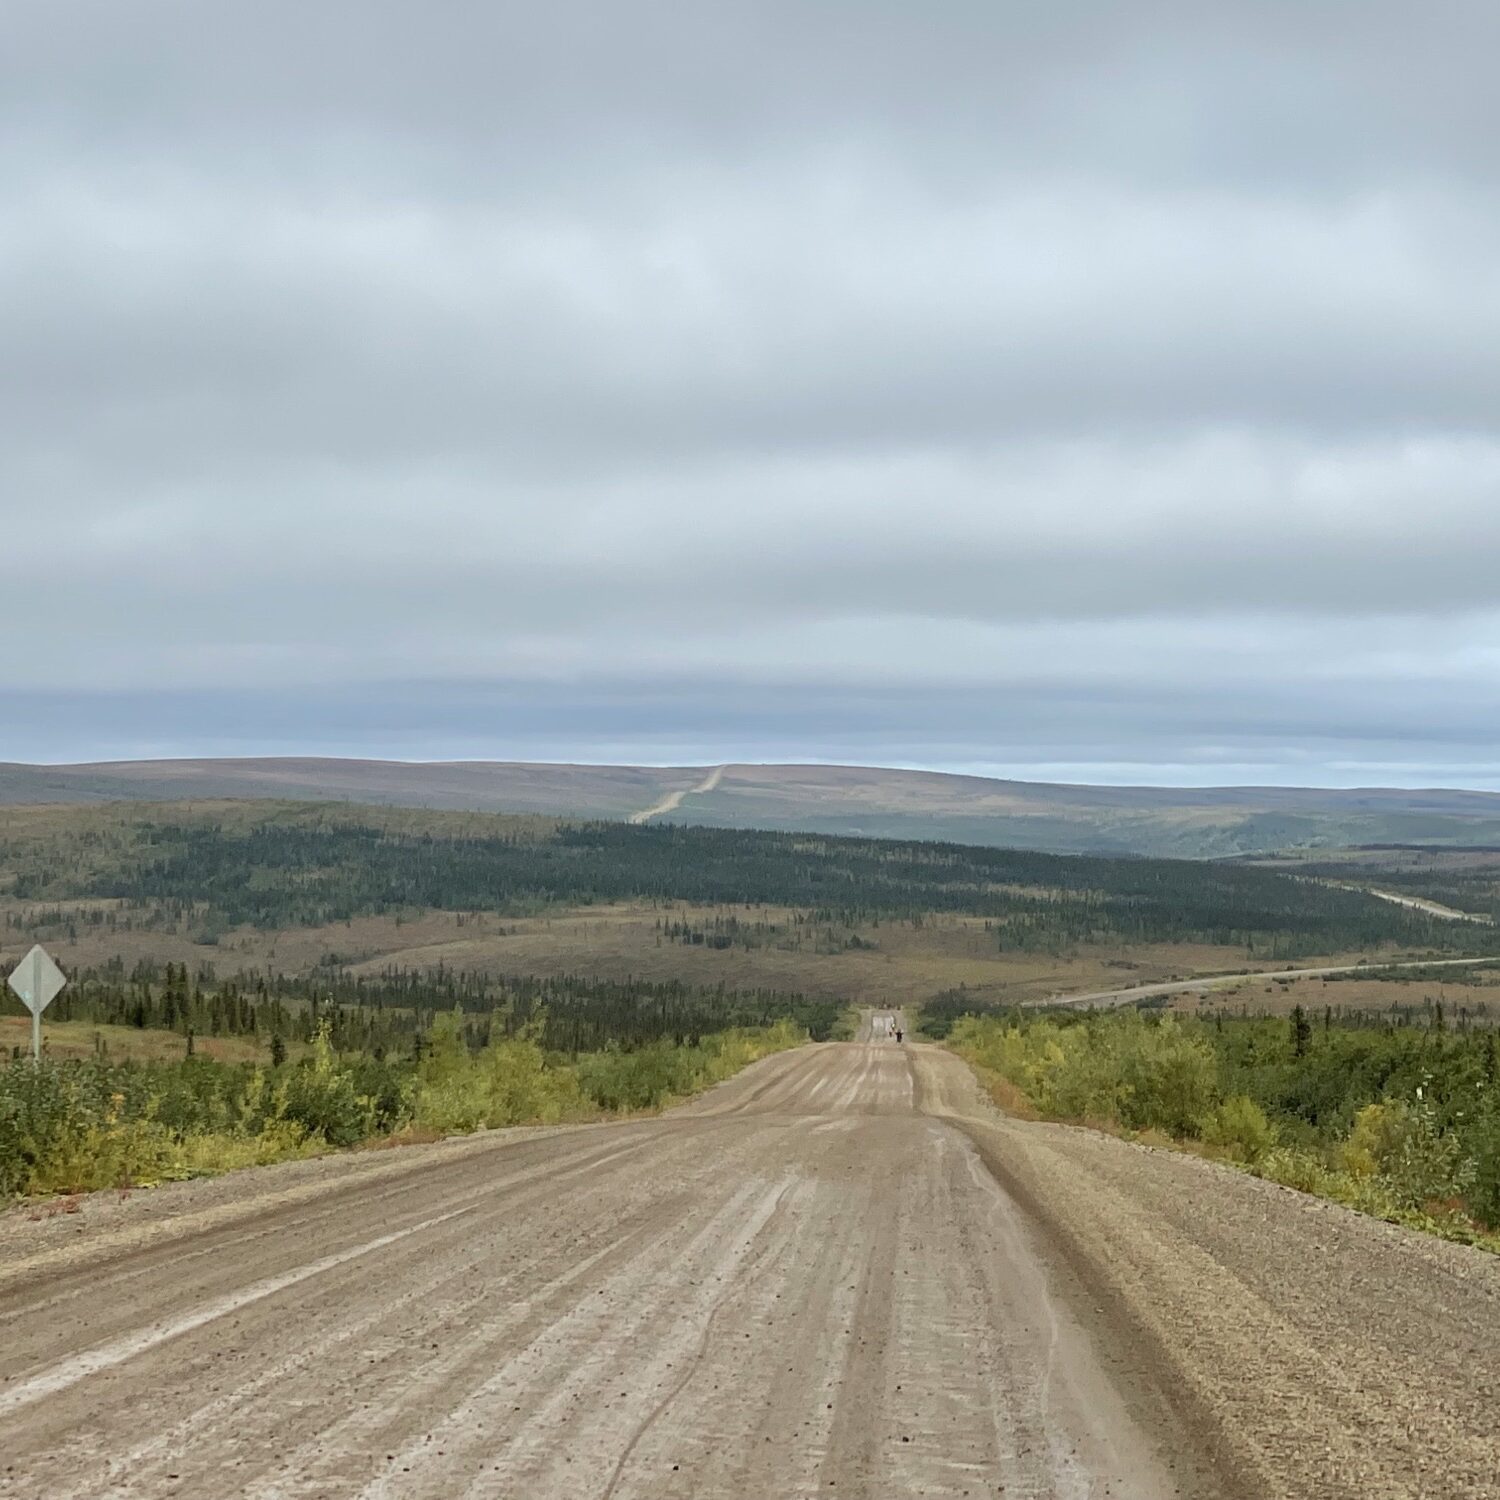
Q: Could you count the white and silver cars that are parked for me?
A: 0